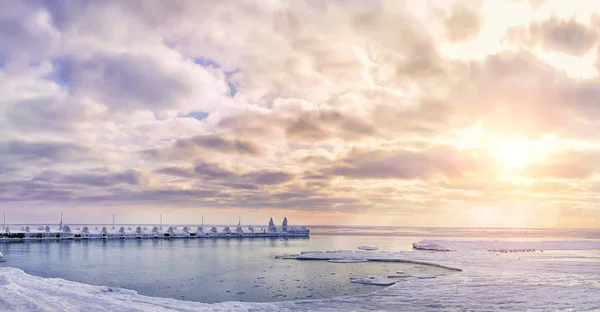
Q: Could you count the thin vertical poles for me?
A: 6